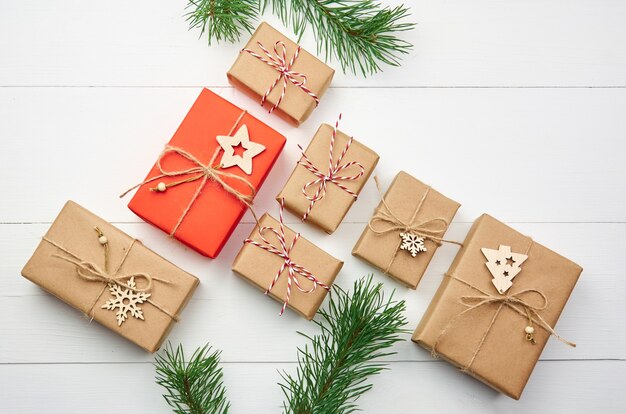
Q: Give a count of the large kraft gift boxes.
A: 2